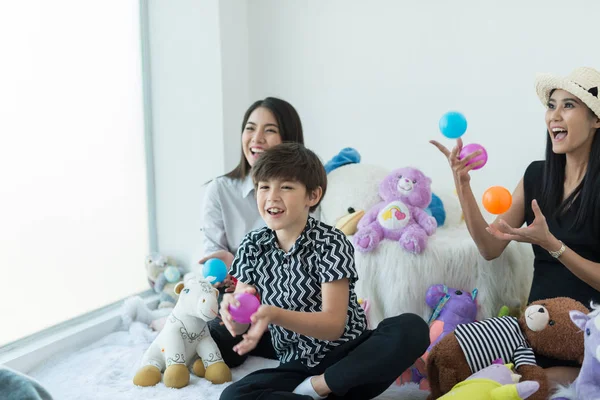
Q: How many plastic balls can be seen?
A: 5